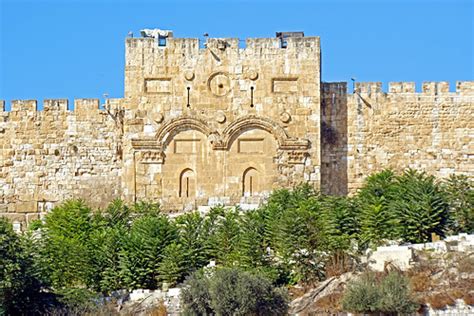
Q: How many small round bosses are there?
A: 5